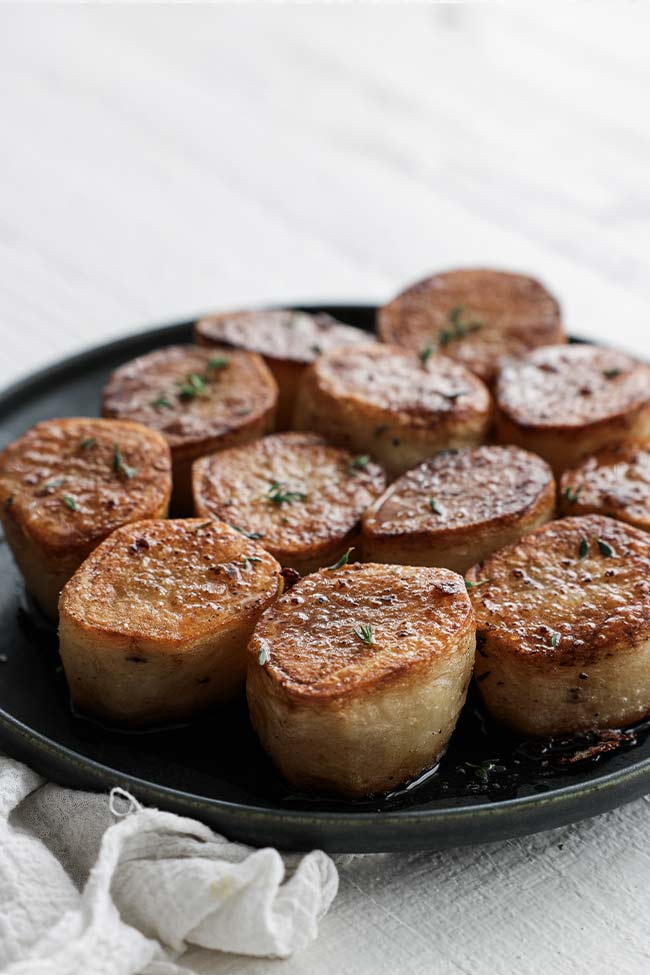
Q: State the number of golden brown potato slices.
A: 12